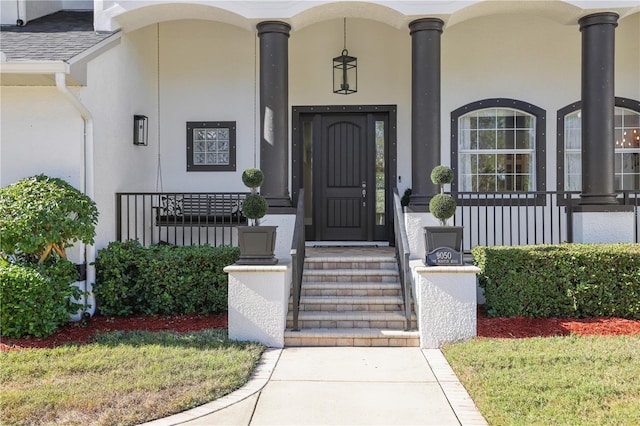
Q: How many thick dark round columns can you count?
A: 3